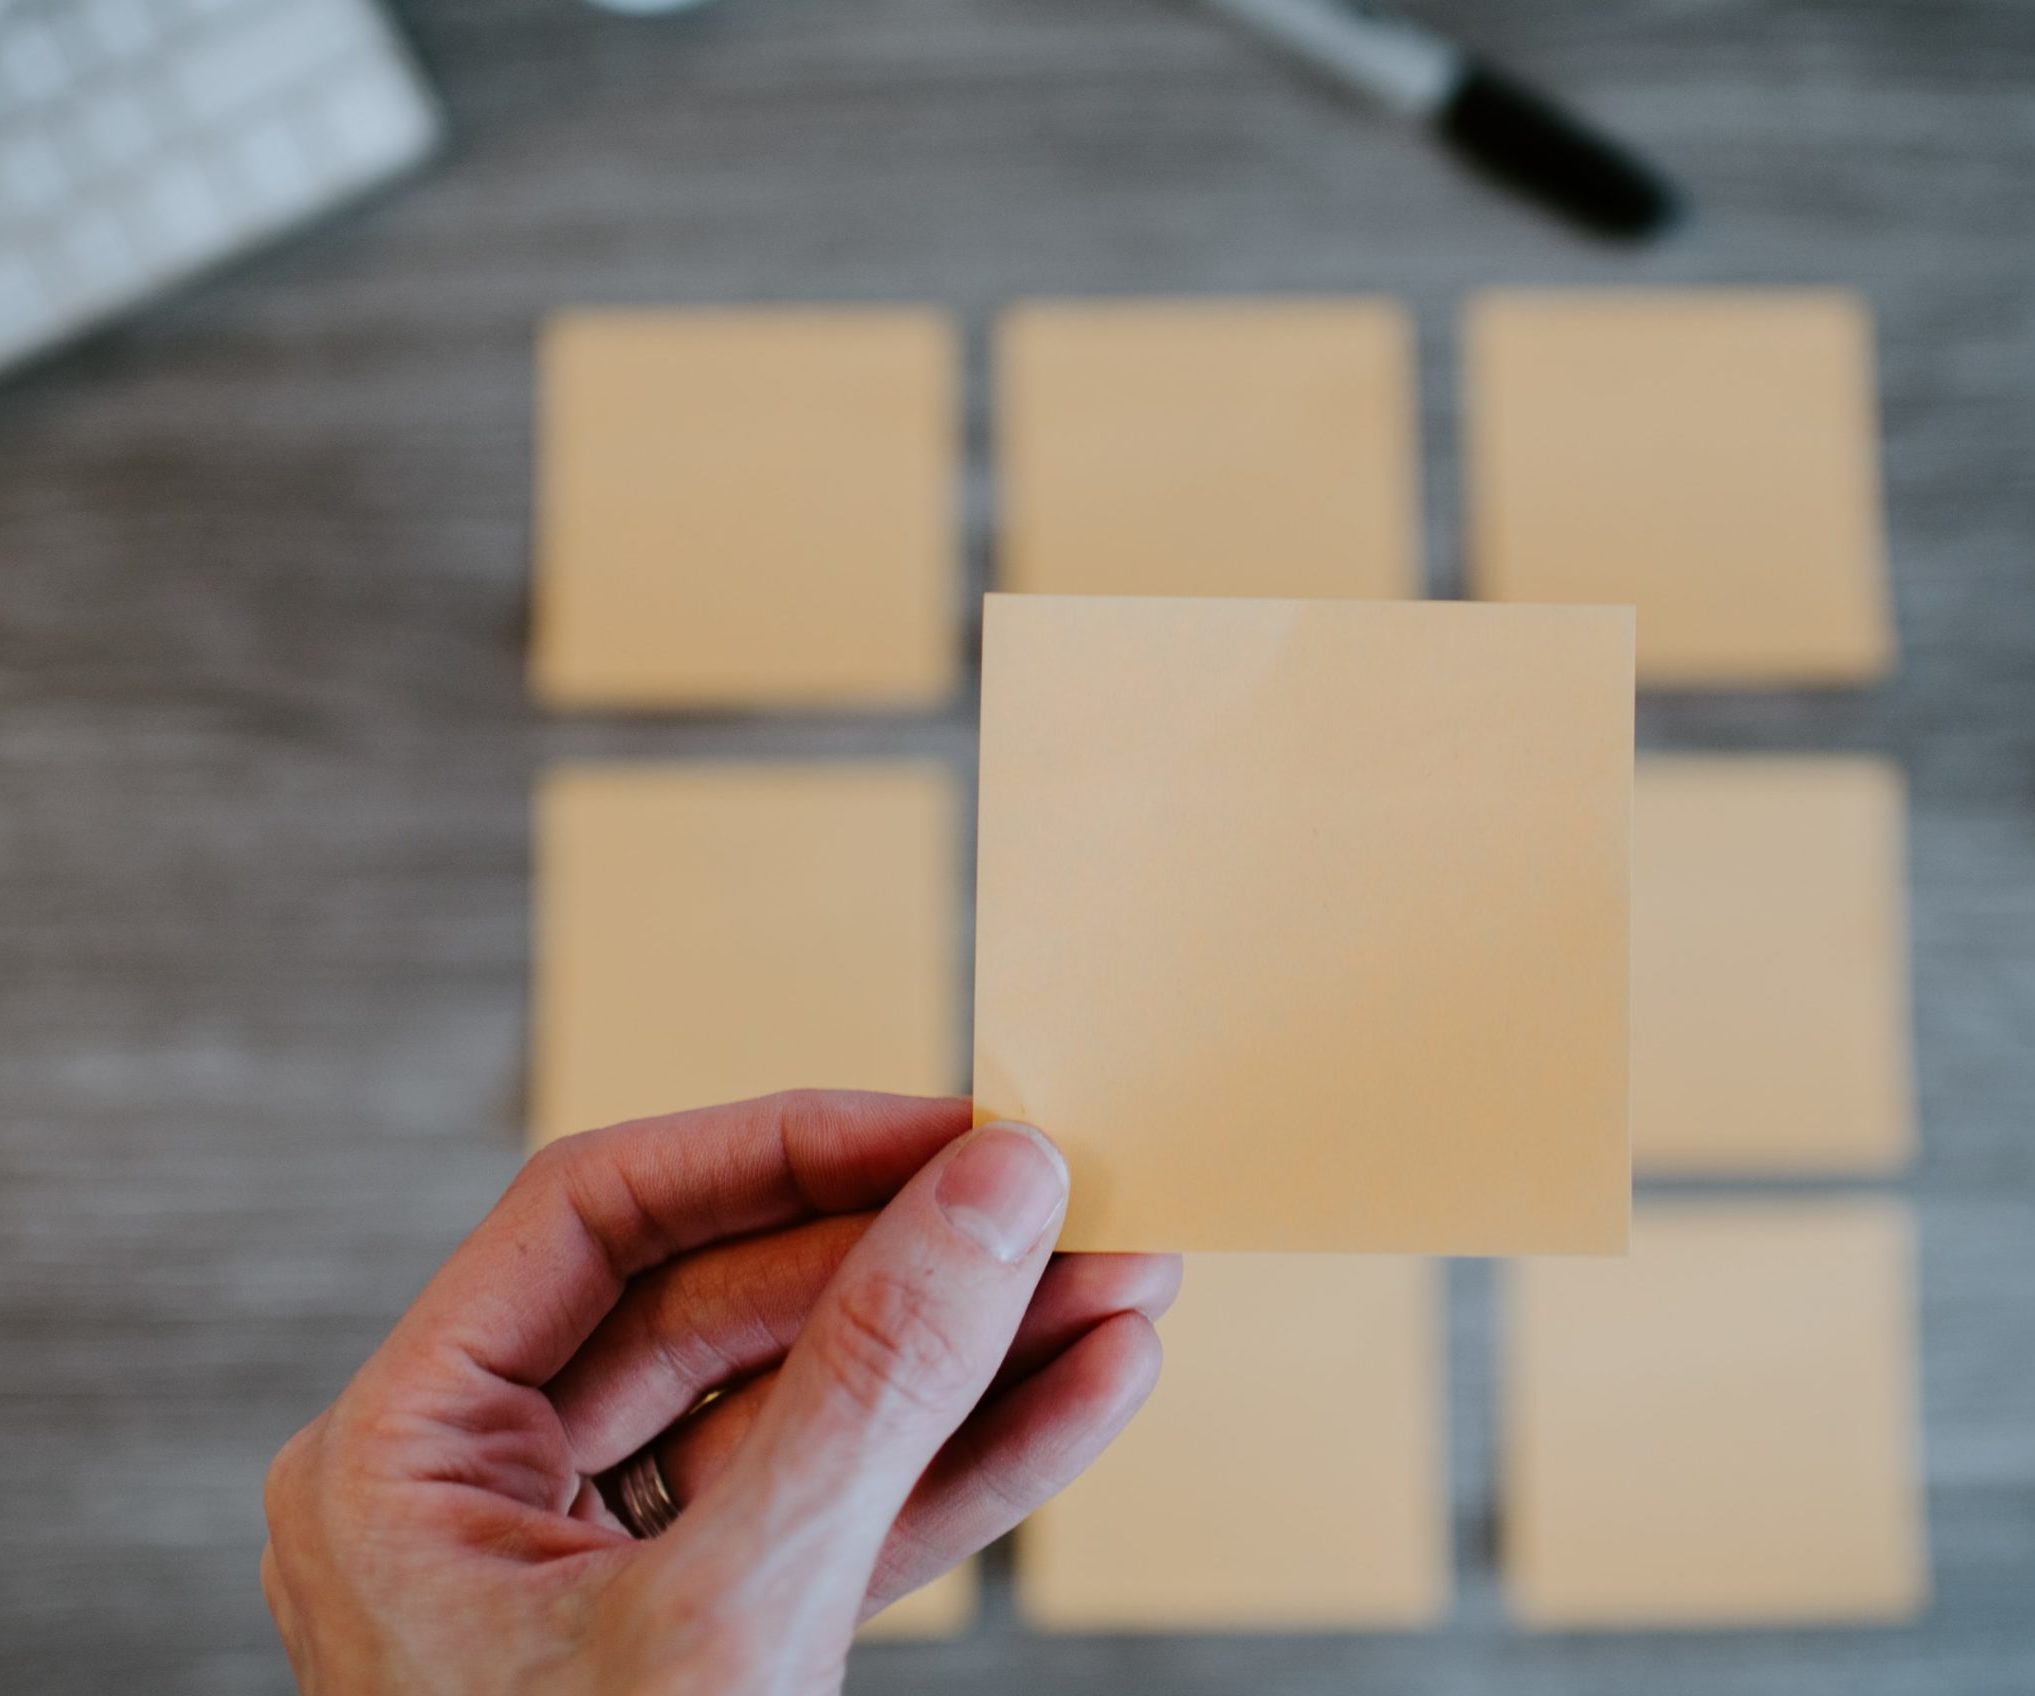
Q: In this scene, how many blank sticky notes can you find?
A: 9